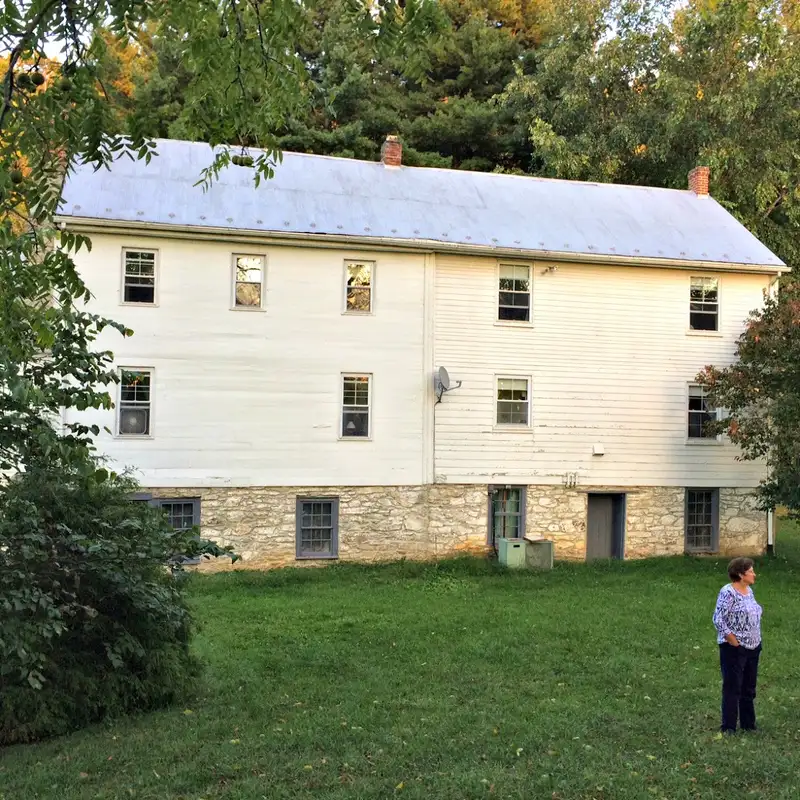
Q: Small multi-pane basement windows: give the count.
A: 4